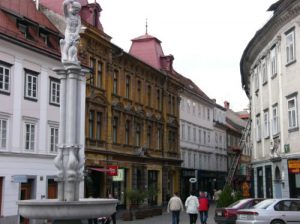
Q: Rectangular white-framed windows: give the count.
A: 14